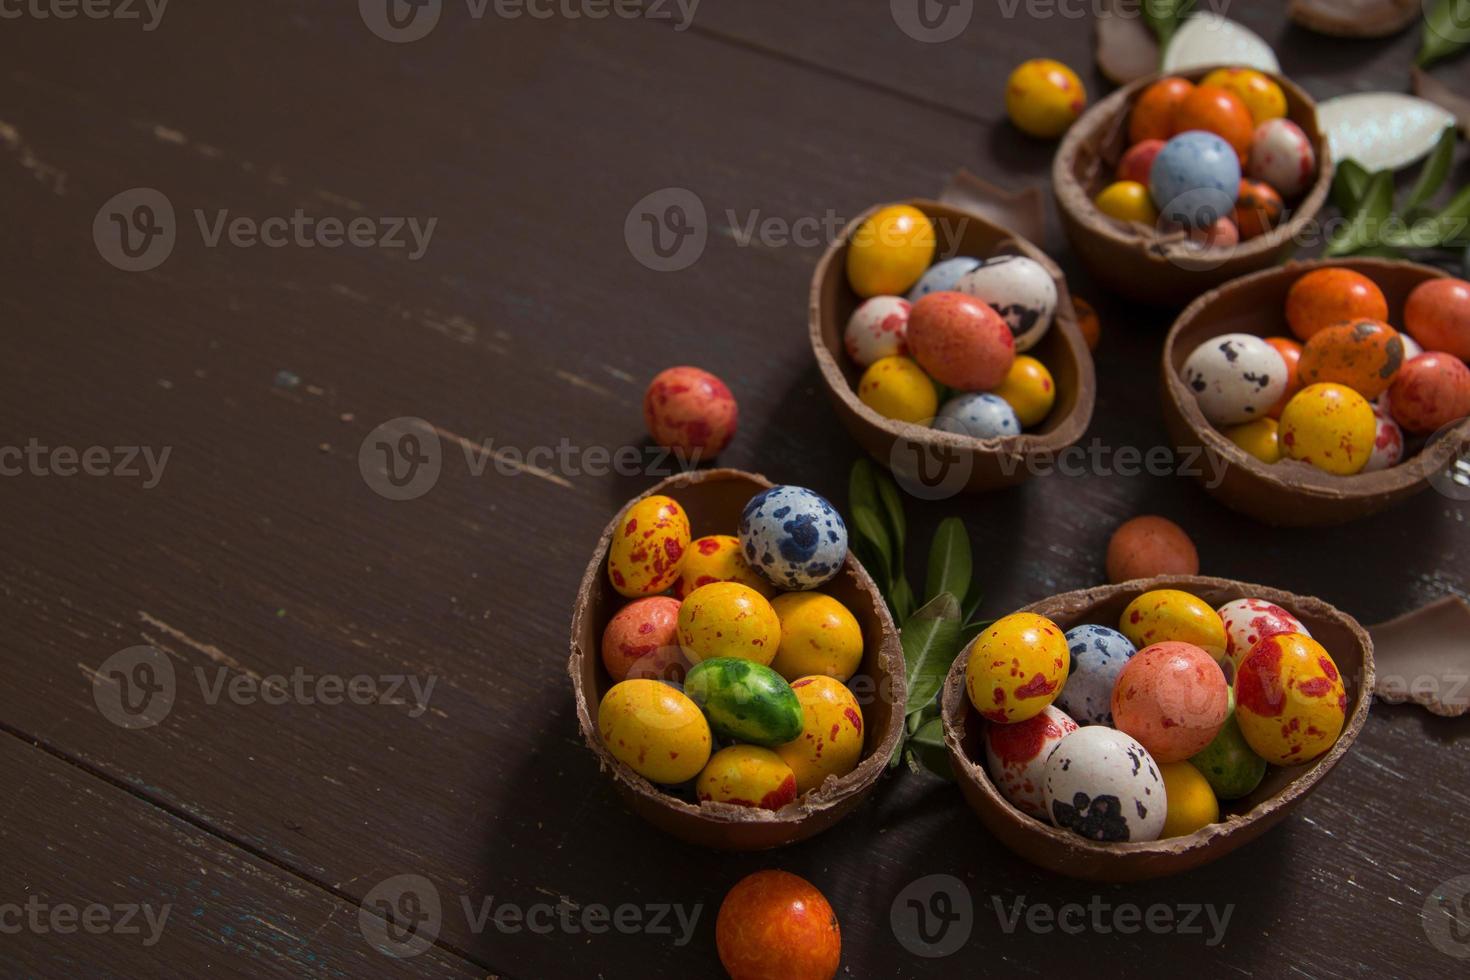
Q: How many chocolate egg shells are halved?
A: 5